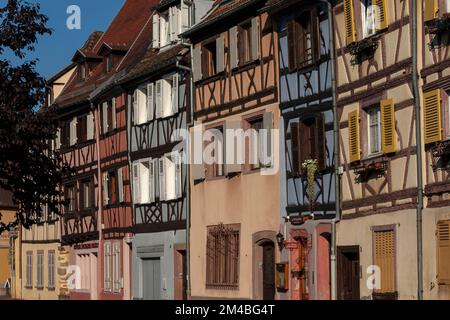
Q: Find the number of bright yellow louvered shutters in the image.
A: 6